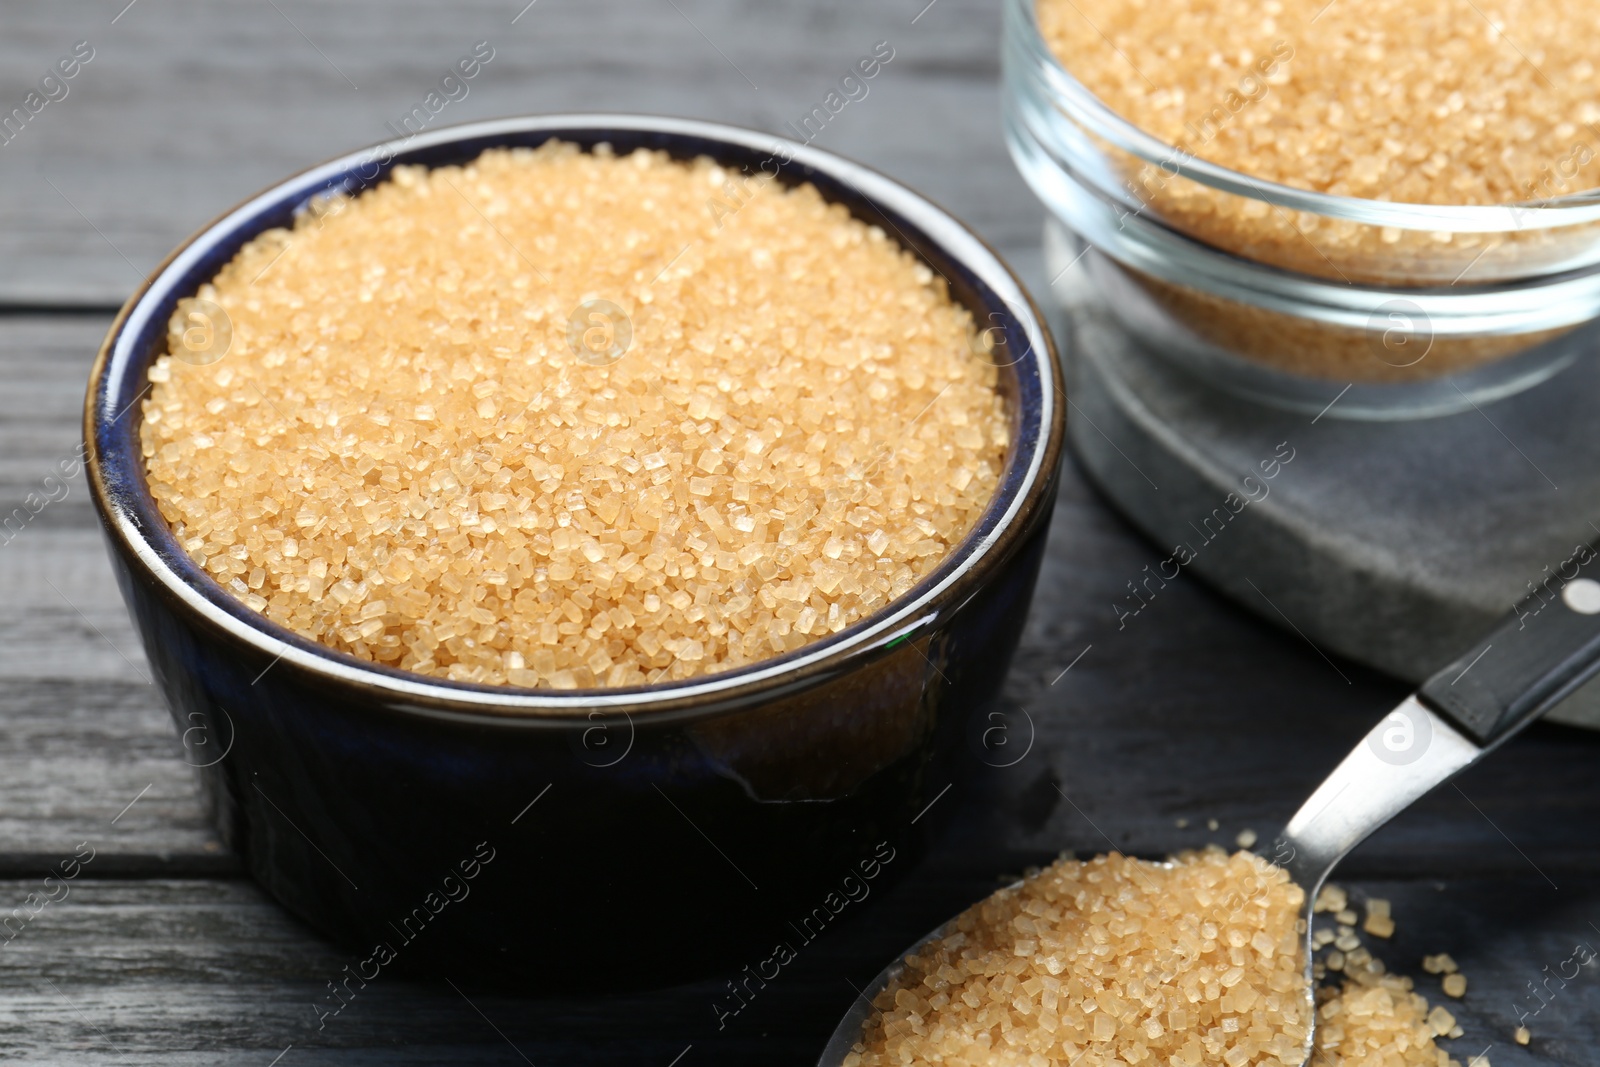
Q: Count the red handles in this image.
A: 0